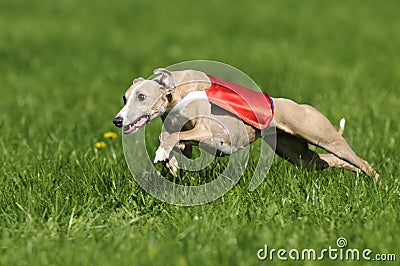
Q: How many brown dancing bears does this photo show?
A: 0